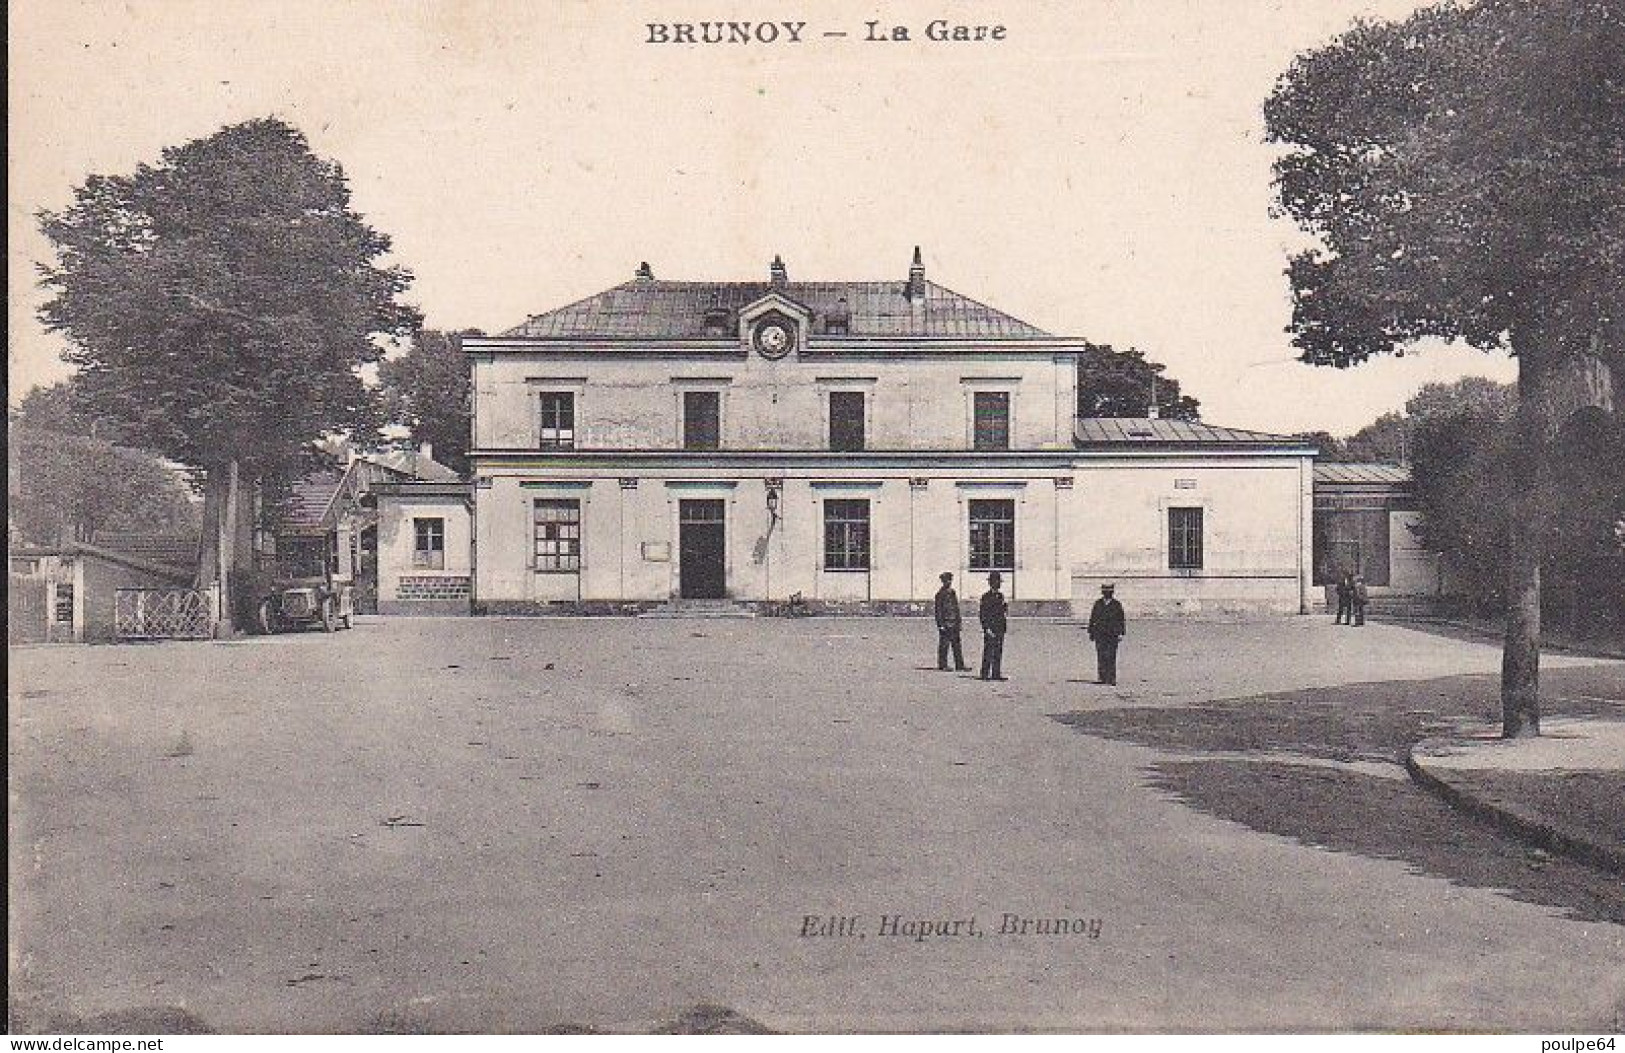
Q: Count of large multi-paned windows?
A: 3